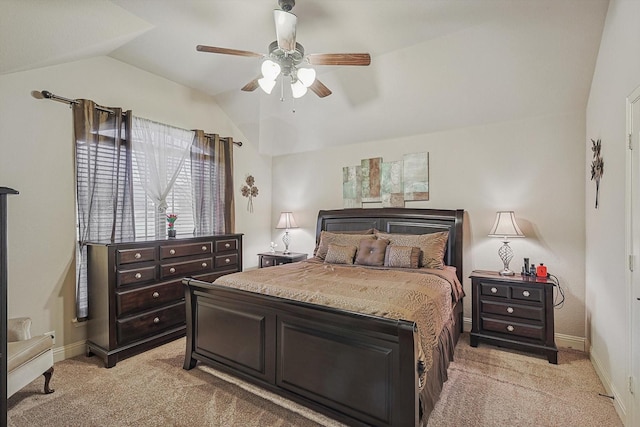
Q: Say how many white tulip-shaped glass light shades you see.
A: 4